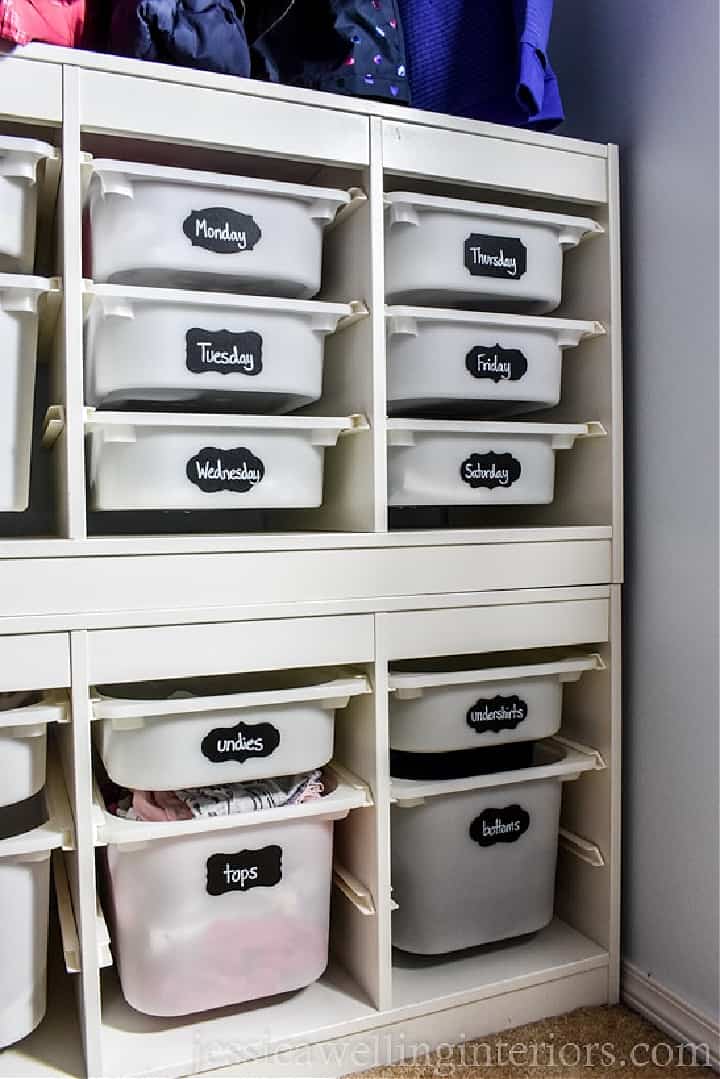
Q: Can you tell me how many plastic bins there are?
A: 14